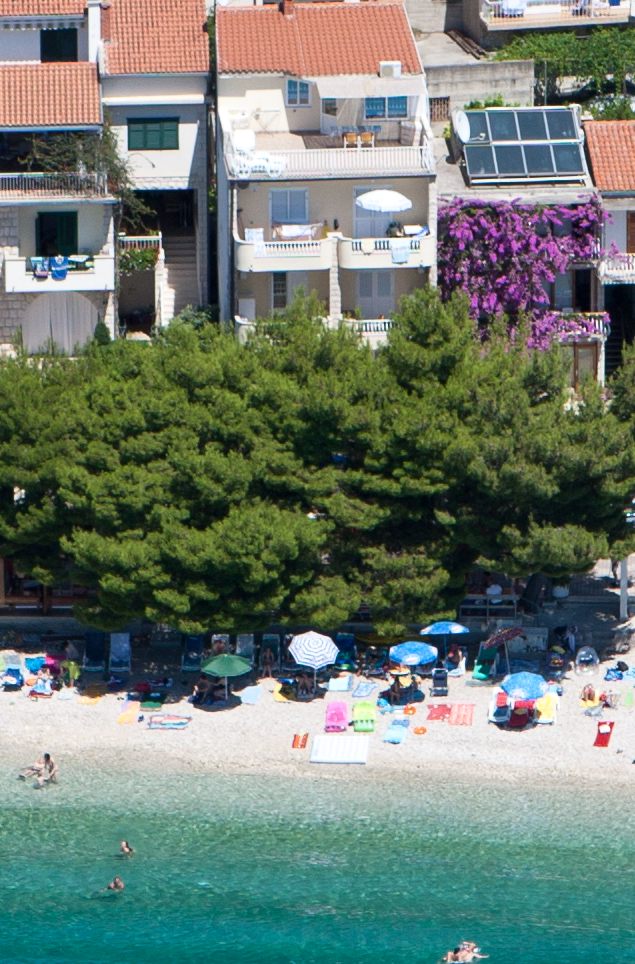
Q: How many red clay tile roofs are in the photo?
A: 5